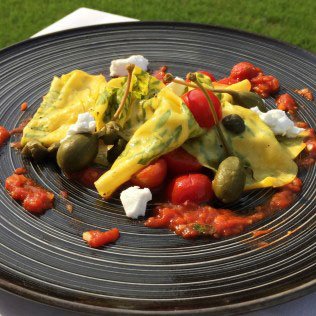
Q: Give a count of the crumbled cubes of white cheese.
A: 4